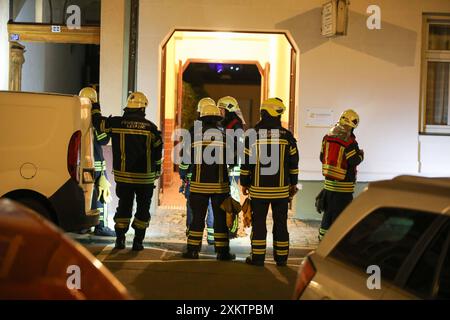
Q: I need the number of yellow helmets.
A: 7